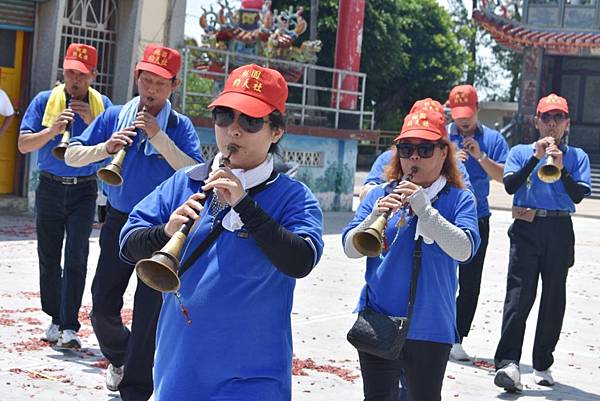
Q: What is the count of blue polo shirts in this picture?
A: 7